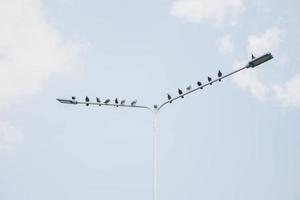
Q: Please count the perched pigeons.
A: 15